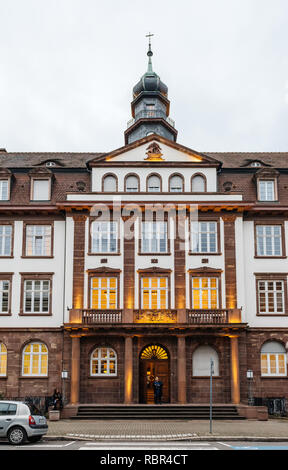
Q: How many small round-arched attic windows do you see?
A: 5